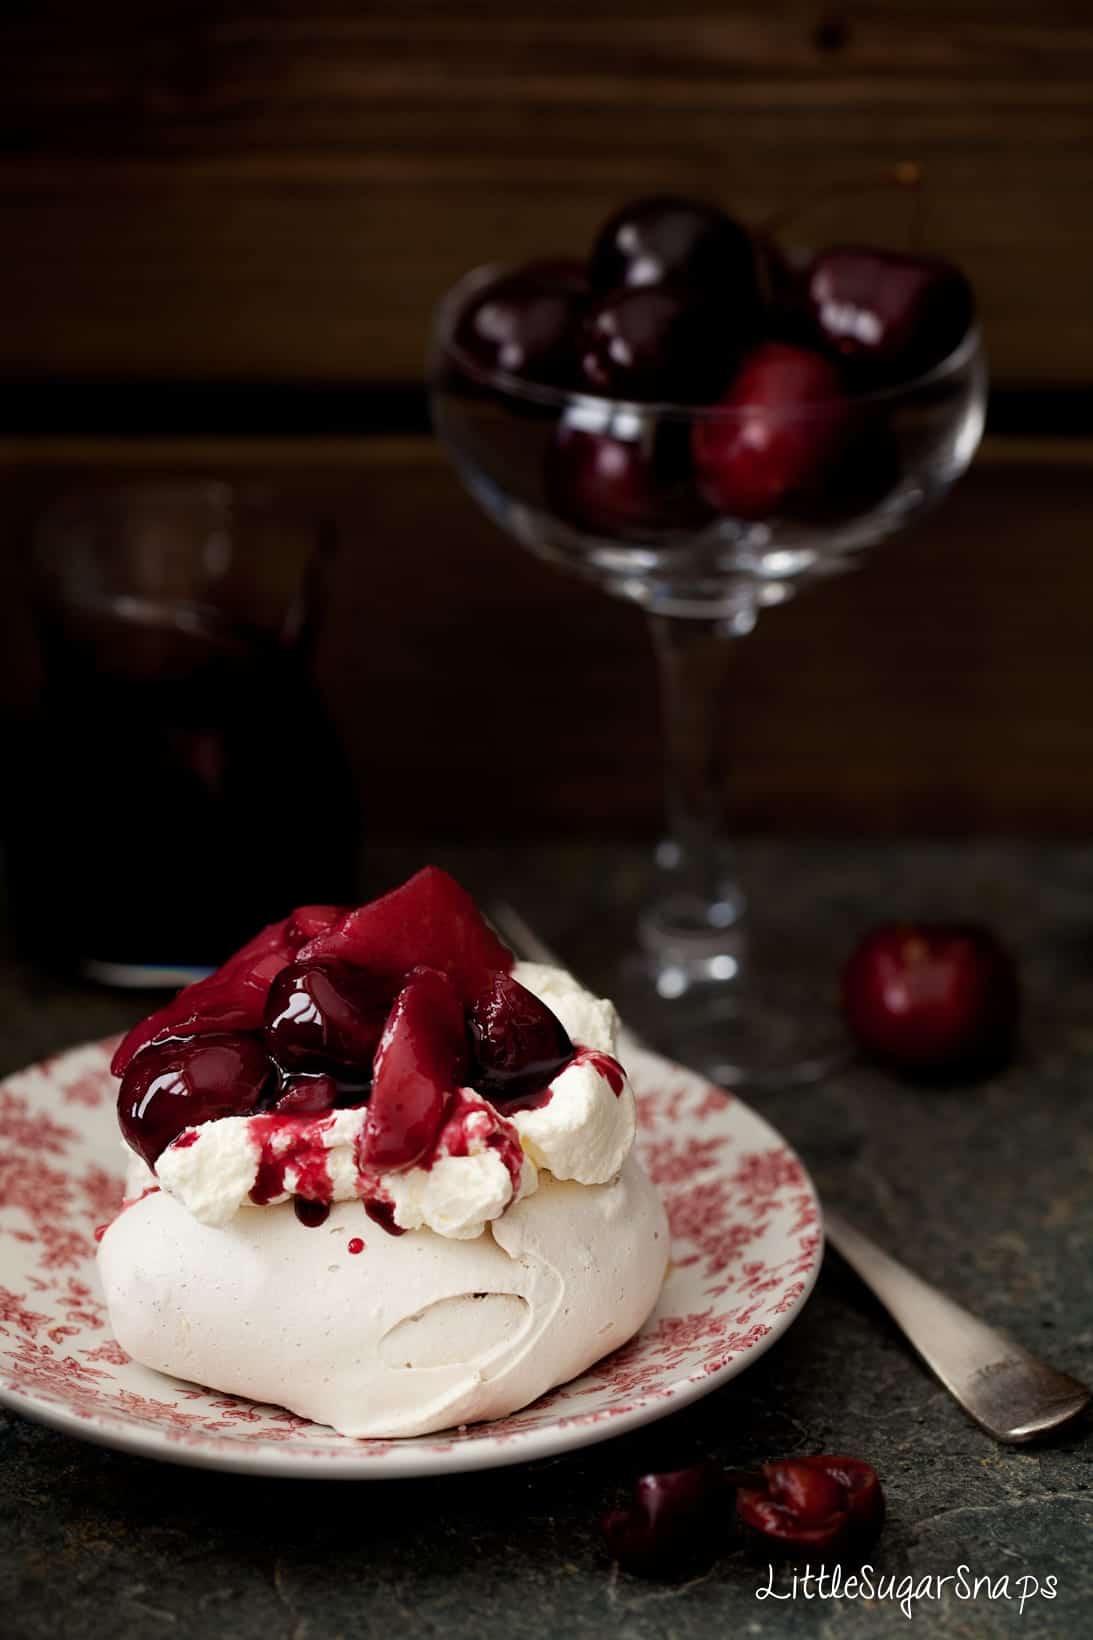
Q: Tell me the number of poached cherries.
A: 3